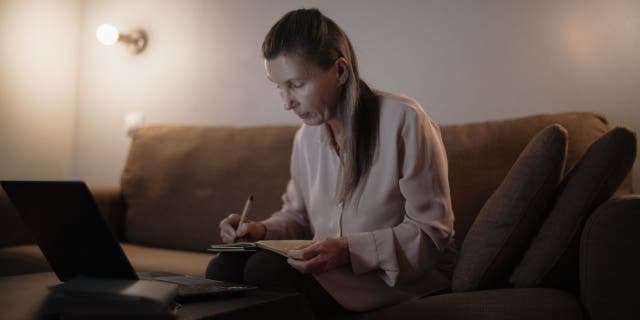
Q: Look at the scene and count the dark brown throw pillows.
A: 2